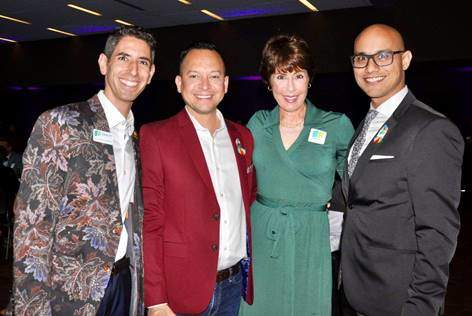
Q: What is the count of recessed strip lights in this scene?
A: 8